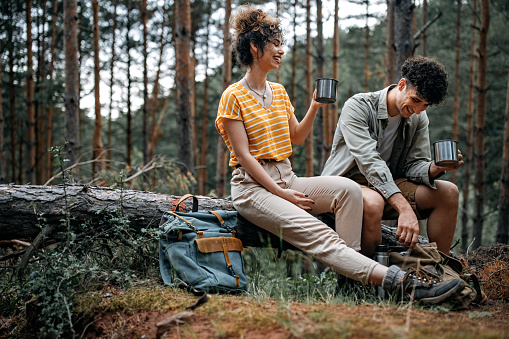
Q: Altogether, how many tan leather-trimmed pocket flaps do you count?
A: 1